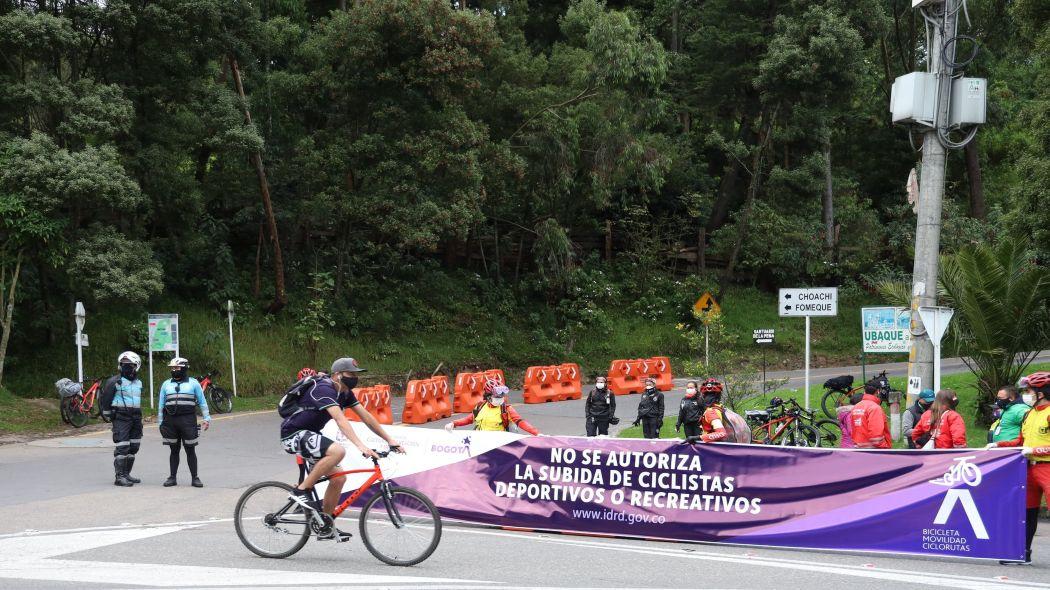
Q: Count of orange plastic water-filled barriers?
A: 5